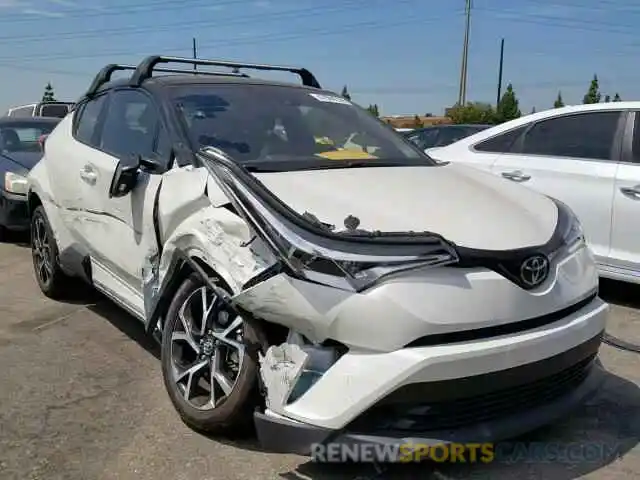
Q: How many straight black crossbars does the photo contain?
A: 2